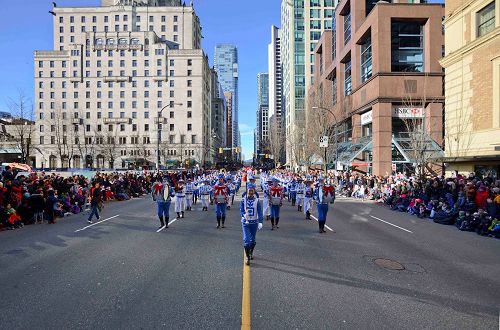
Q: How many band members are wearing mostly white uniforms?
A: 7